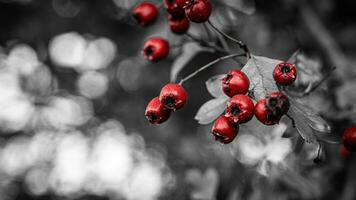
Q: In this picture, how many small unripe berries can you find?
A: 0